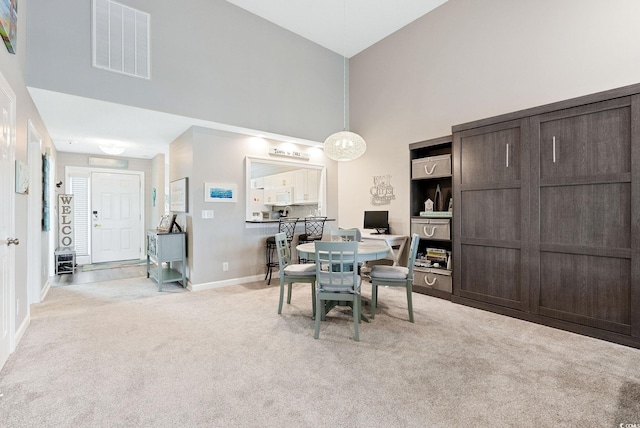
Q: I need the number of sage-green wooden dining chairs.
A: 4